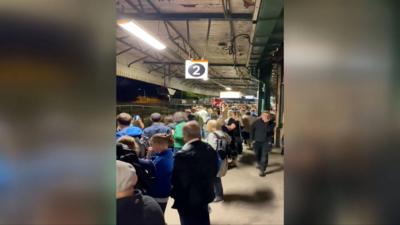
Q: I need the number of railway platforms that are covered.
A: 1